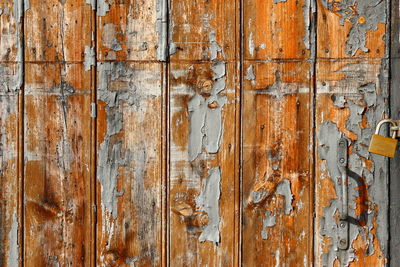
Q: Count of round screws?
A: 4